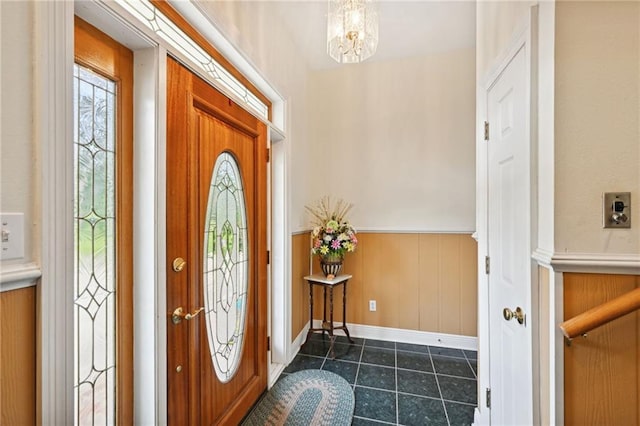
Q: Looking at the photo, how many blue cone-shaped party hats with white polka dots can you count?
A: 0